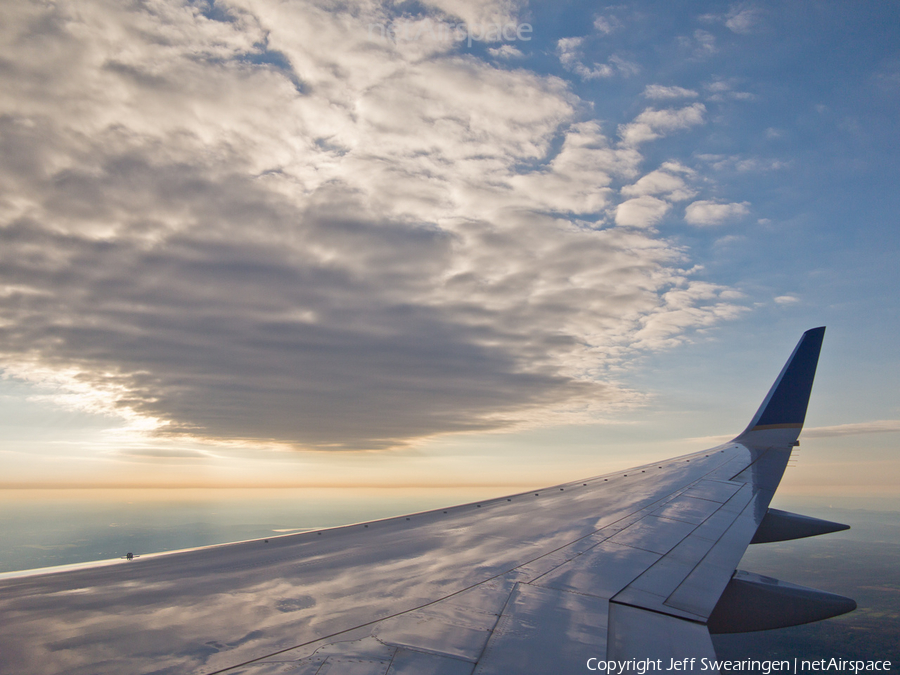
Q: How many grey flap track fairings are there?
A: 2